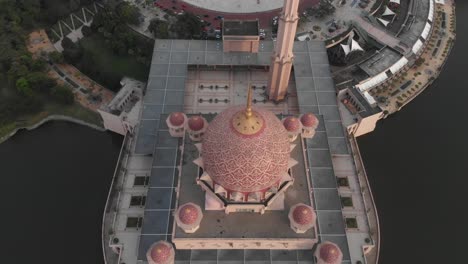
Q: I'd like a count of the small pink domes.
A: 8